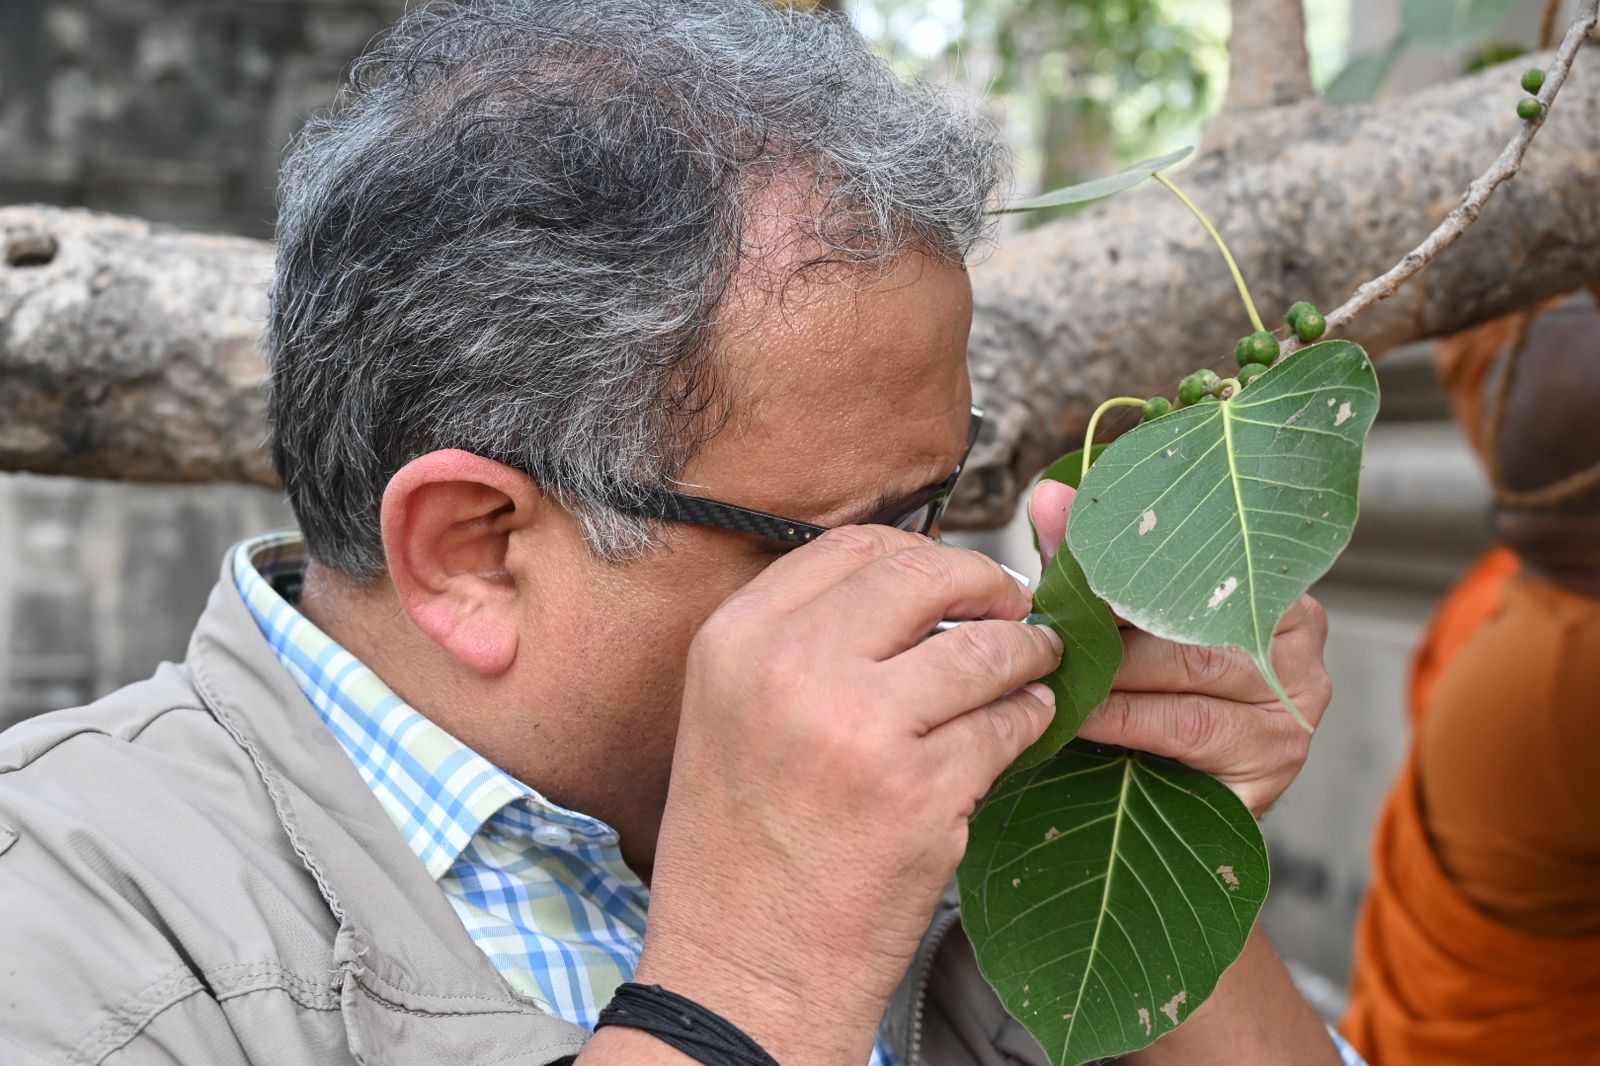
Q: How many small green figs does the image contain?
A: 10